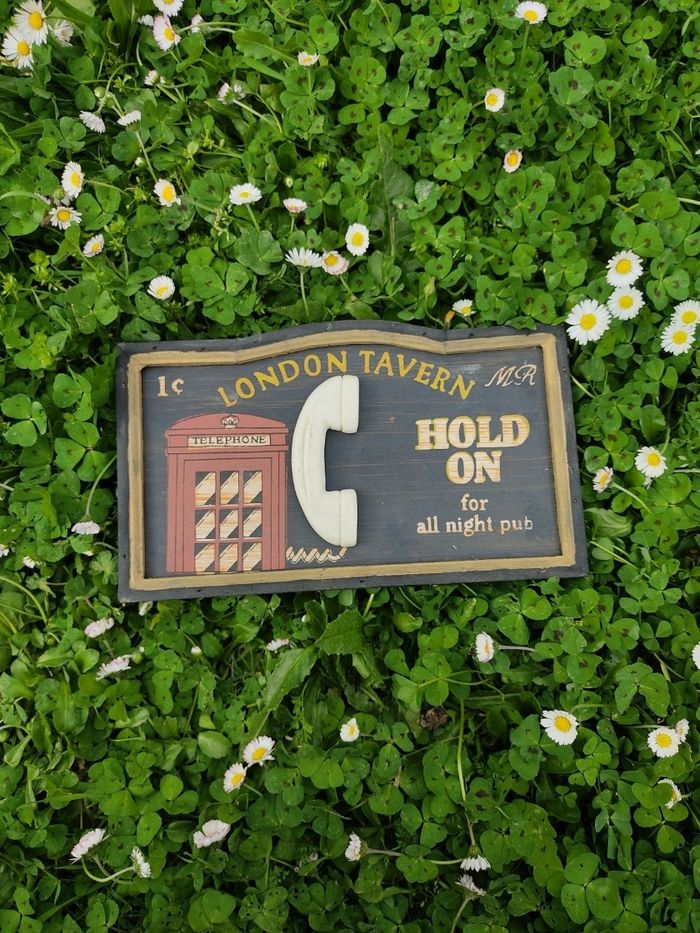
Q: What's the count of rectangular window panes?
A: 9